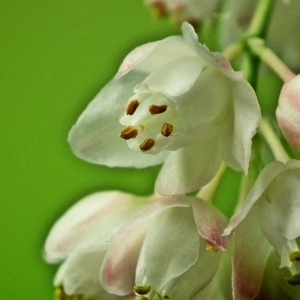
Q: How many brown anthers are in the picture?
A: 5